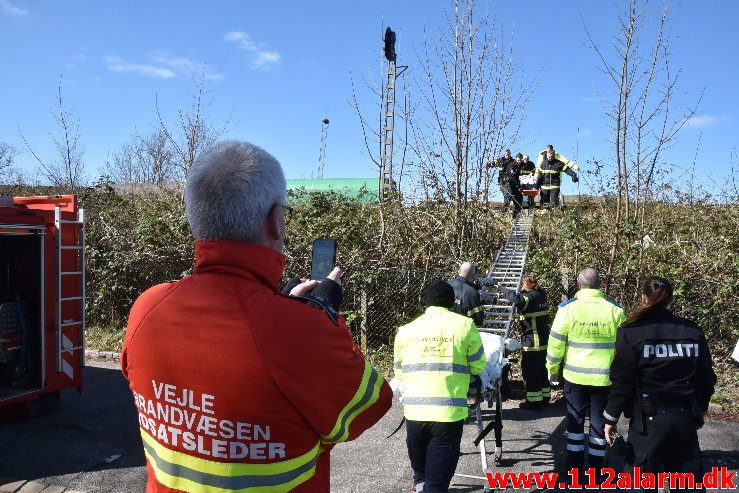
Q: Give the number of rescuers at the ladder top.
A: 5